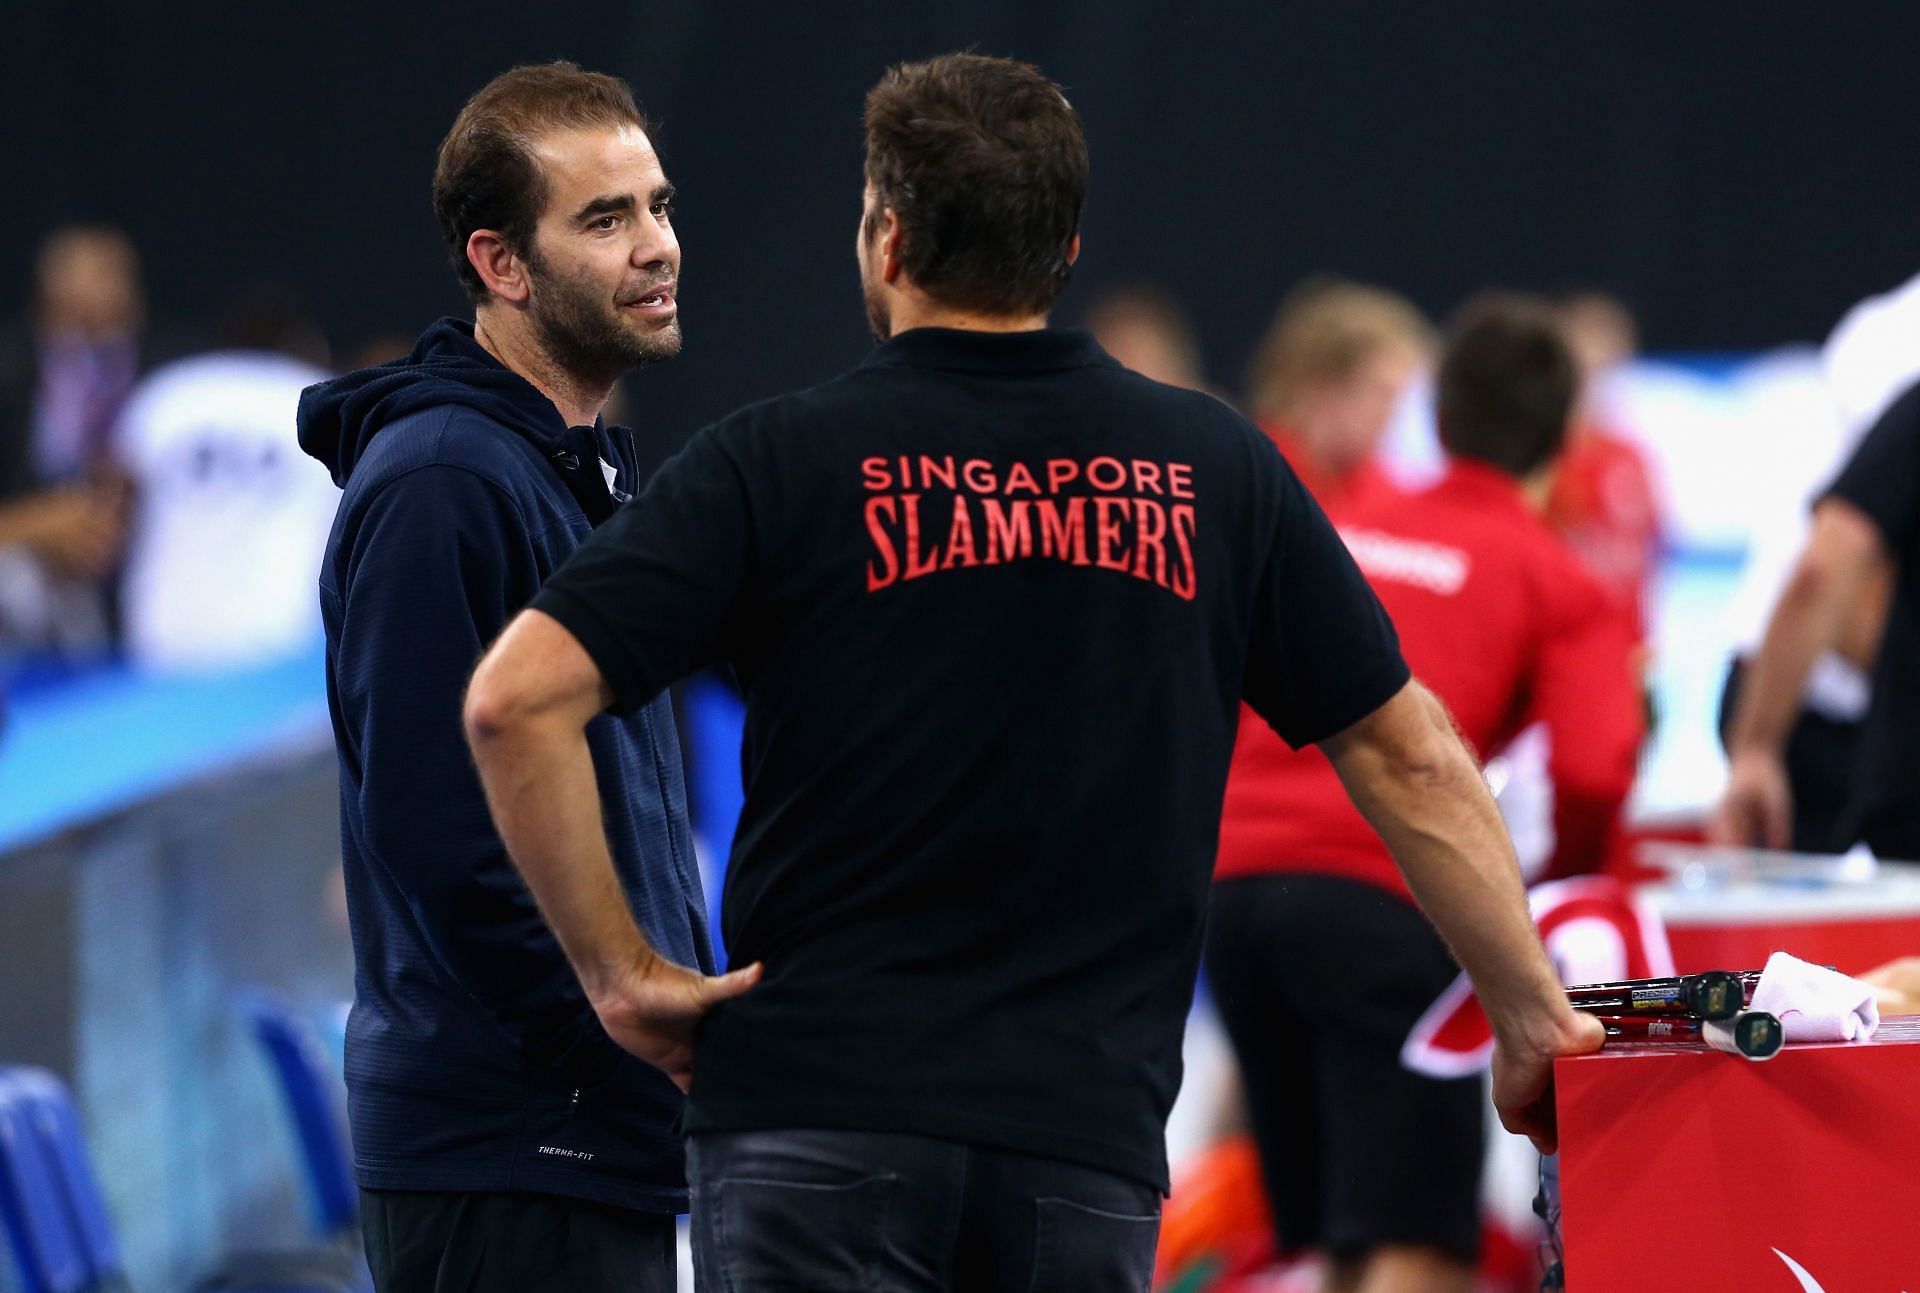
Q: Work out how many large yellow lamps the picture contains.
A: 0